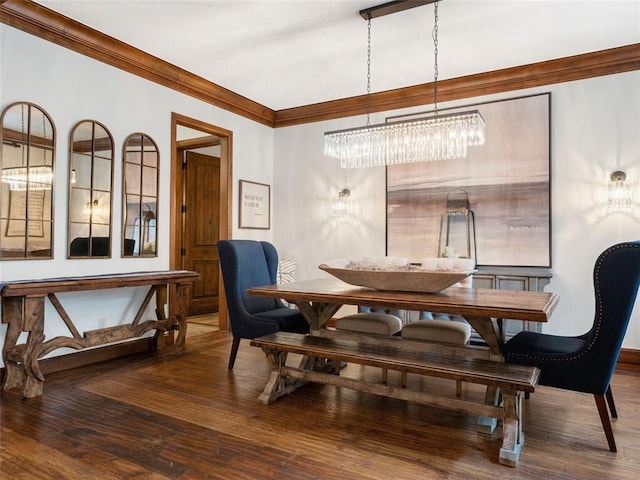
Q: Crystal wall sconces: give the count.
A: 2